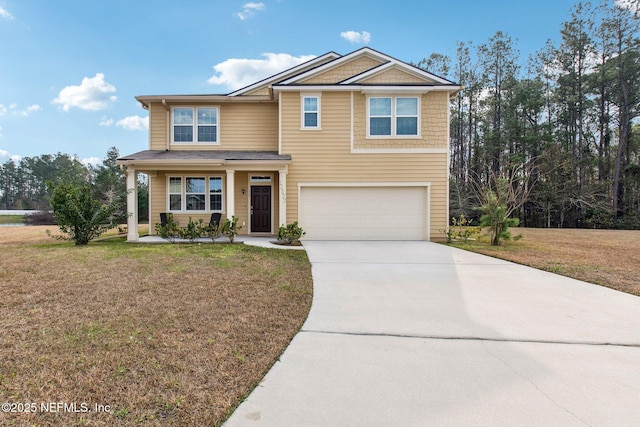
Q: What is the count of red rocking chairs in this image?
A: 0